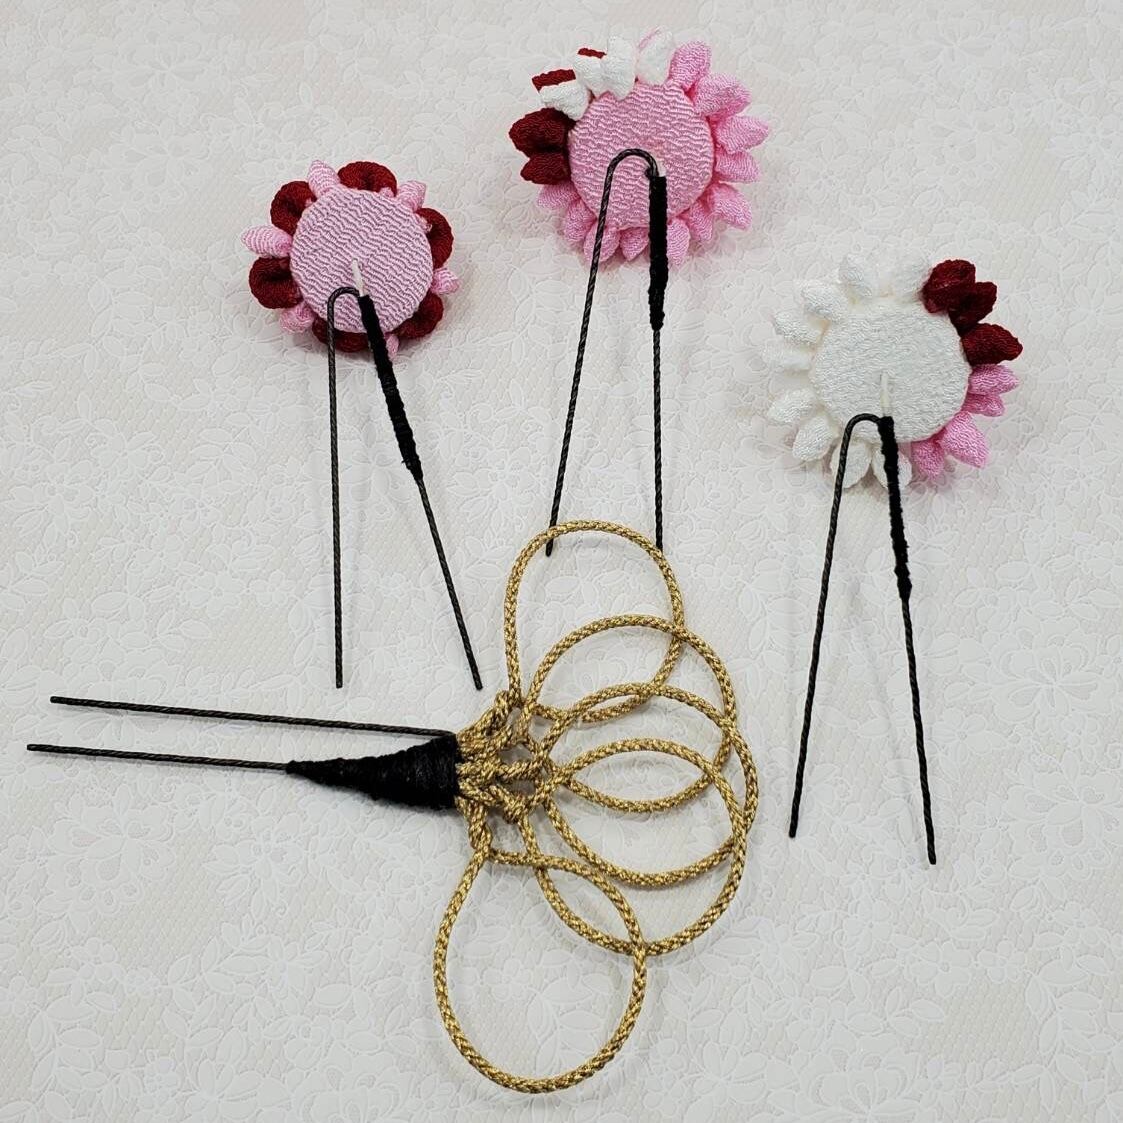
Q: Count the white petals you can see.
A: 13